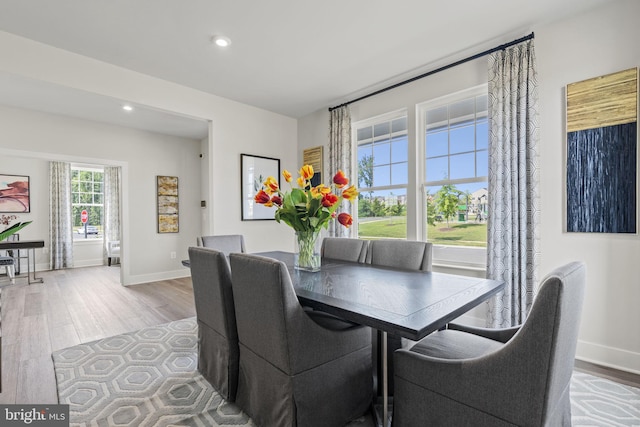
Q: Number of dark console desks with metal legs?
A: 1